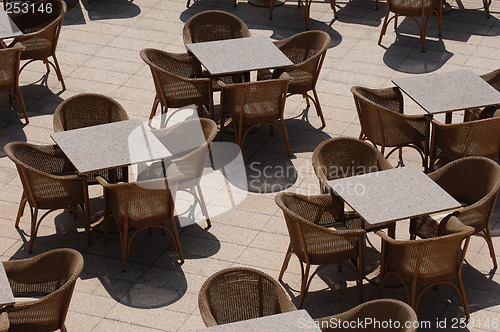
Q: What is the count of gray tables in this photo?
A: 7